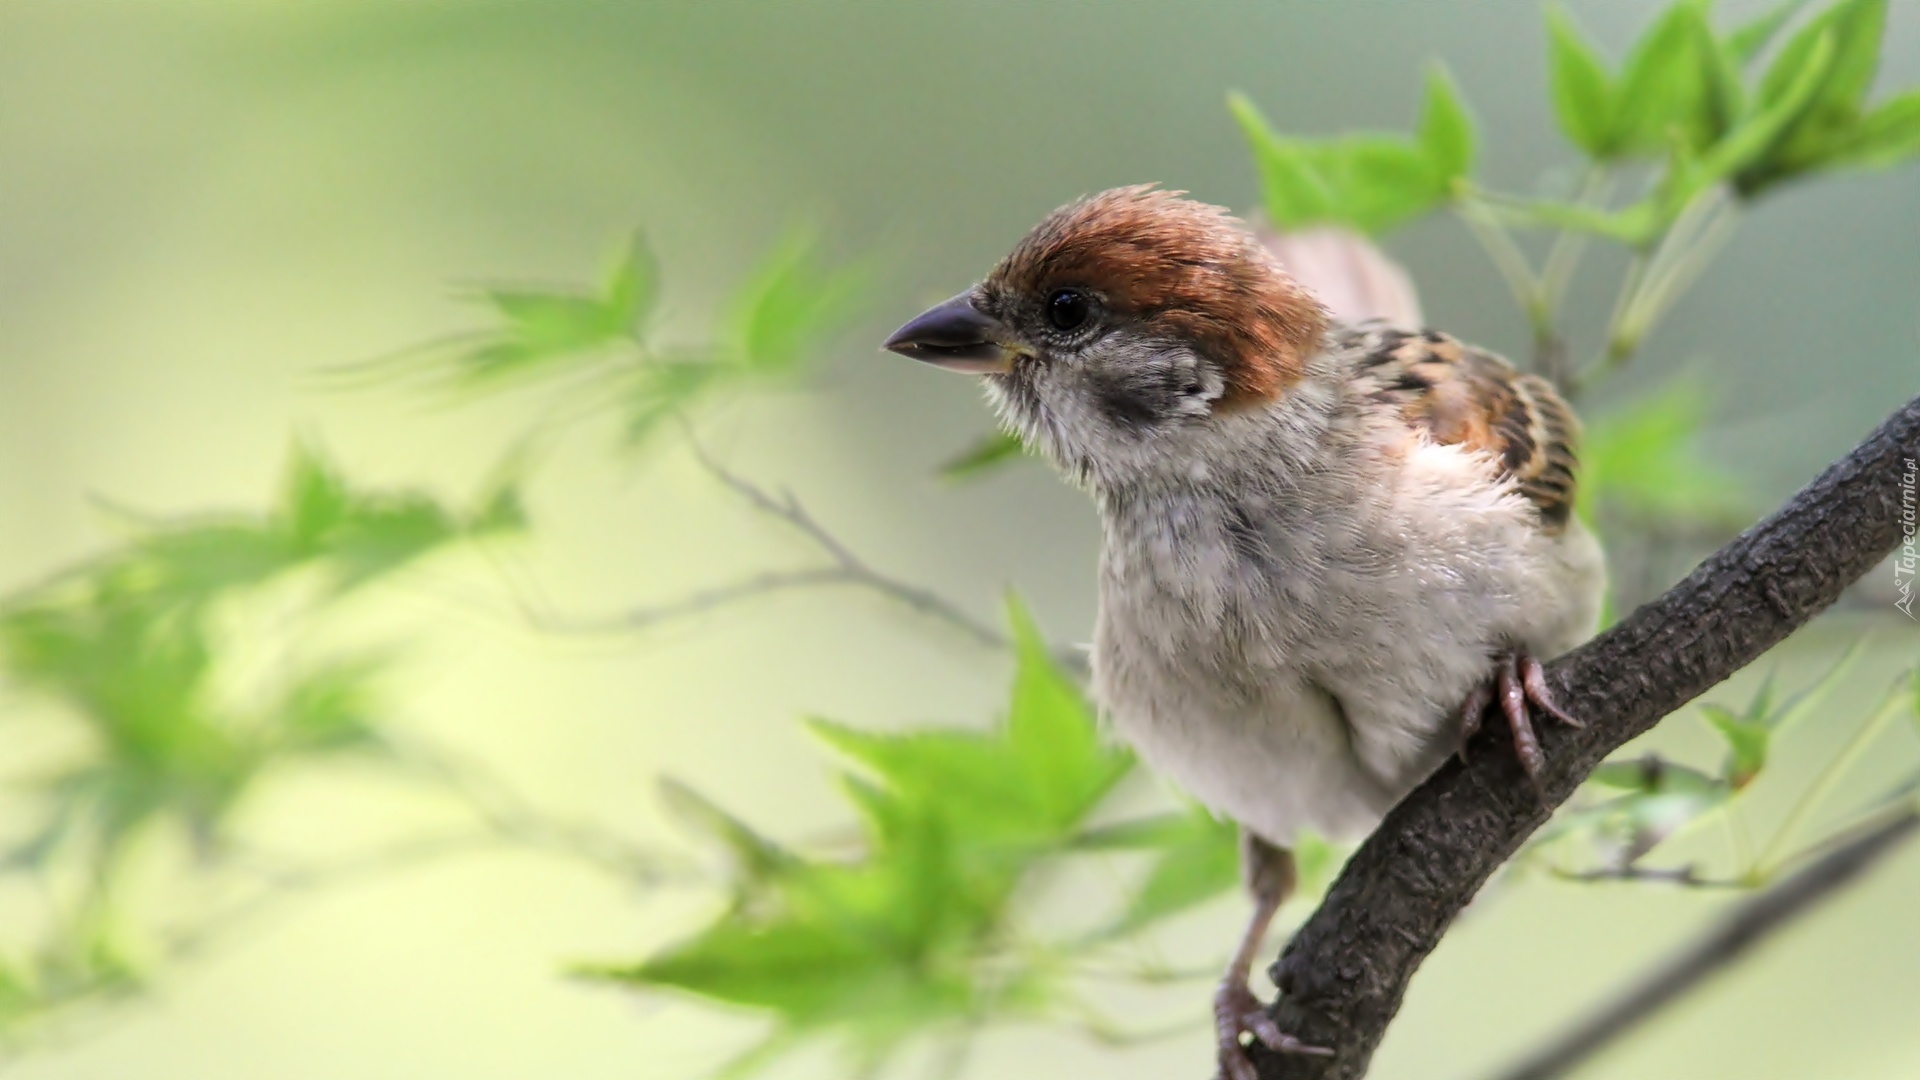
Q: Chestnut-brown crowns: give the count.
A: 1